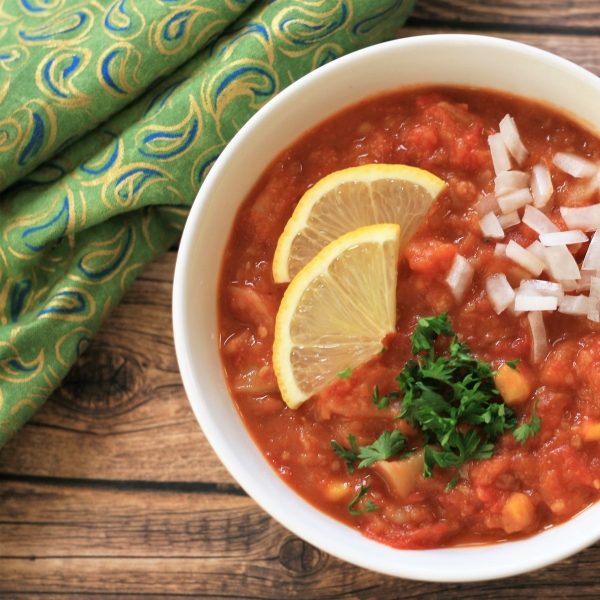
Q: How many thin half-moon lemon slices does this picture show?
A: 2